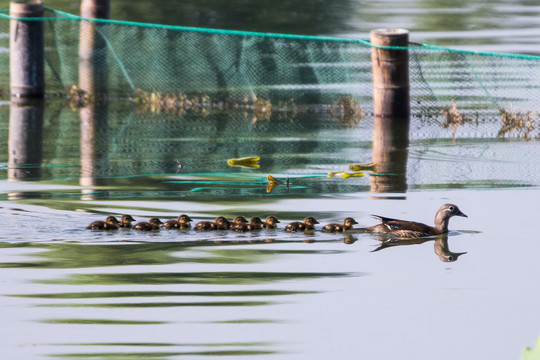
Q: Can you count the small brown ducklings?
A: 10